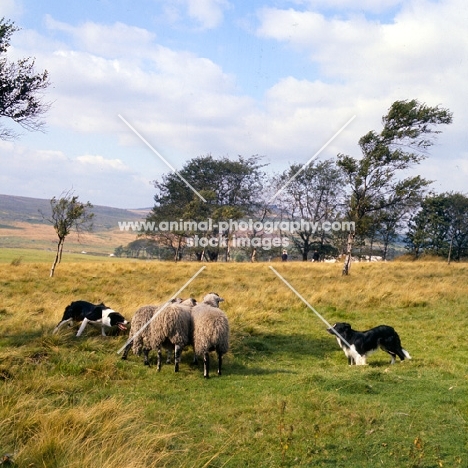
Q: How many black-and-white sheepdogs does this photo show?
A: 2